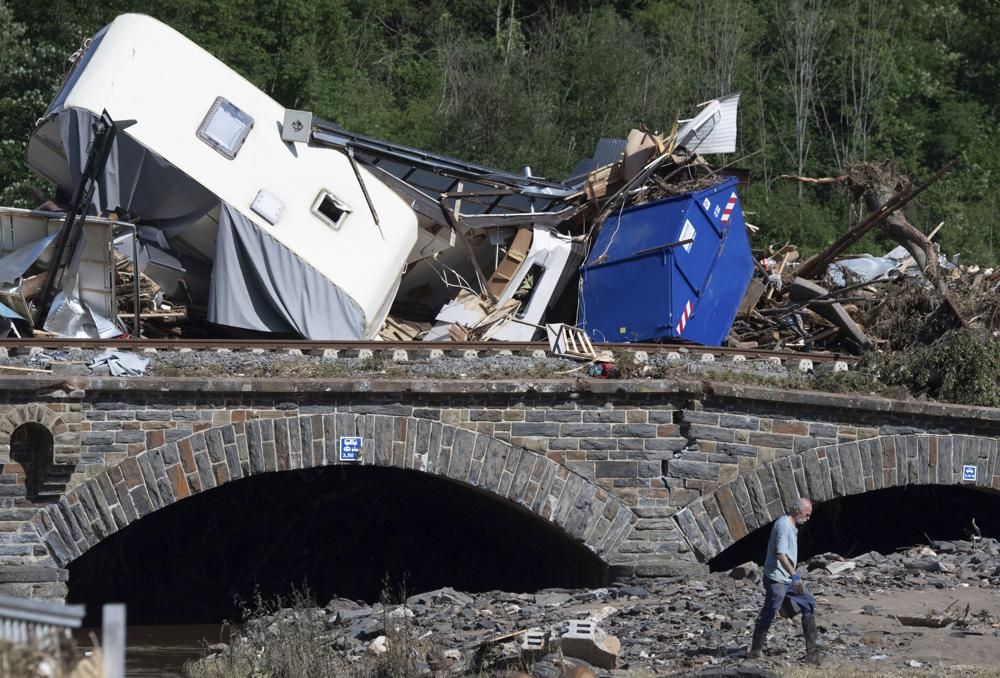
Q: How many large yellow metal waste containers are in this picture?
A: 0